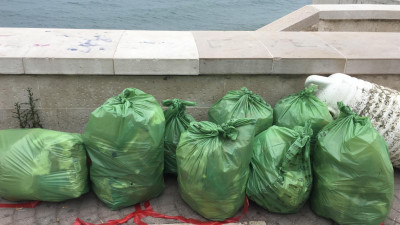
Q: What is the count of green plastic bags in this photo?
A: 8